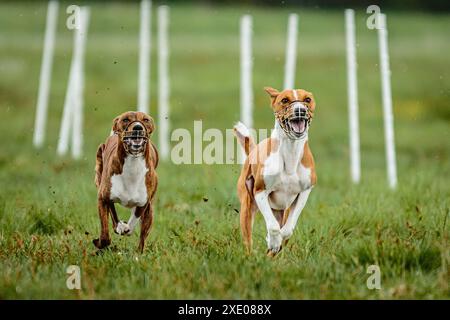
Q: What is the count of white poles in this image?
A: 9